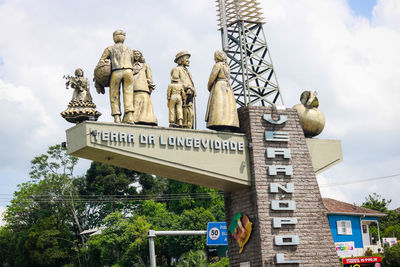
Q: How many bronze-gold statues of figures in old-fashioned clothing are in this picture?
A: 6